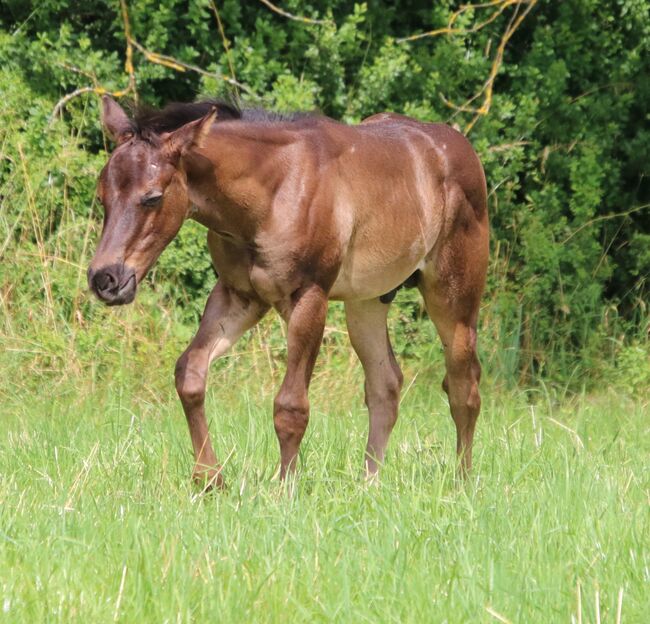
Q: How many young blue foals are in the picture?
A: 0